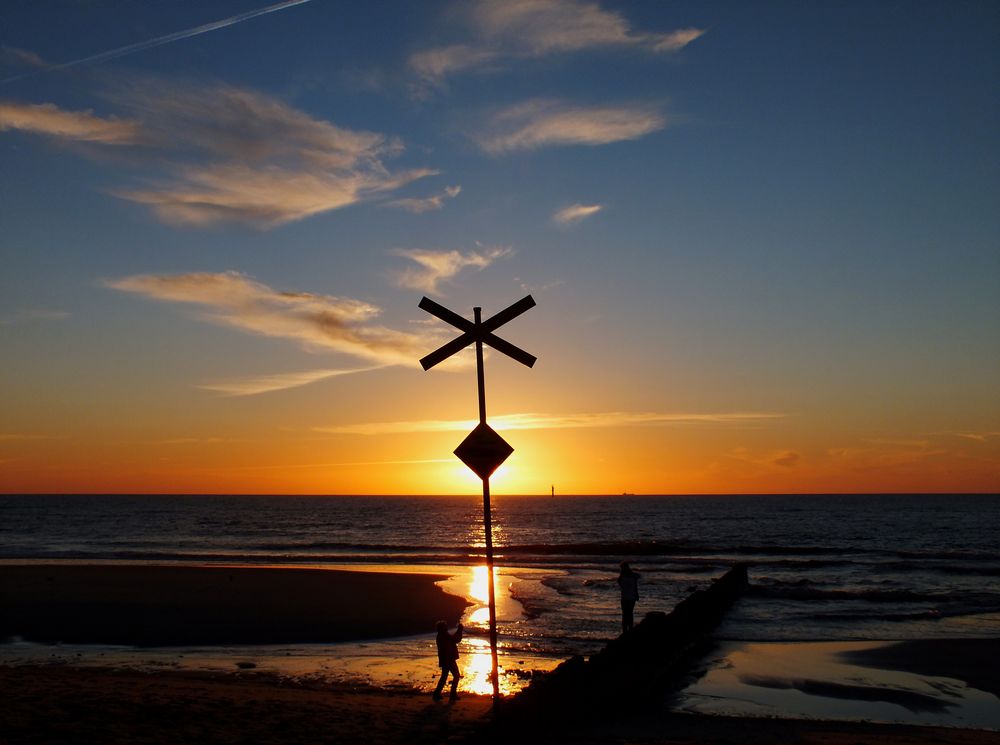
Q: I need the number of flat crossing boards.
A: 2